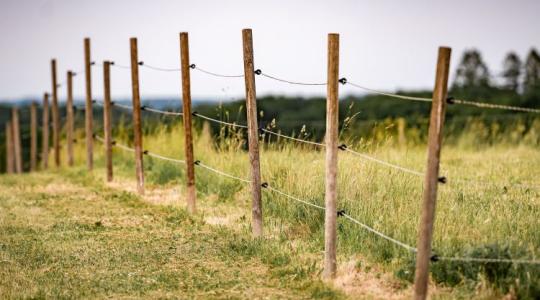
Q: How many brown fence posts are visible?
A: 13